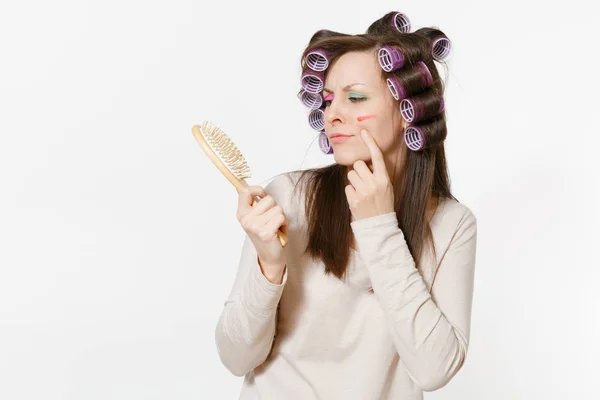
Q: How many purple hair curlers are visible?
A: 11